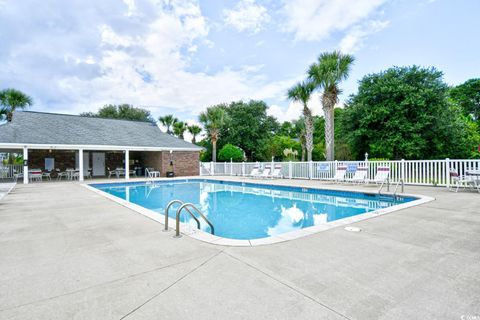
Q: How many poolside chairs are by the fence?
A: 6